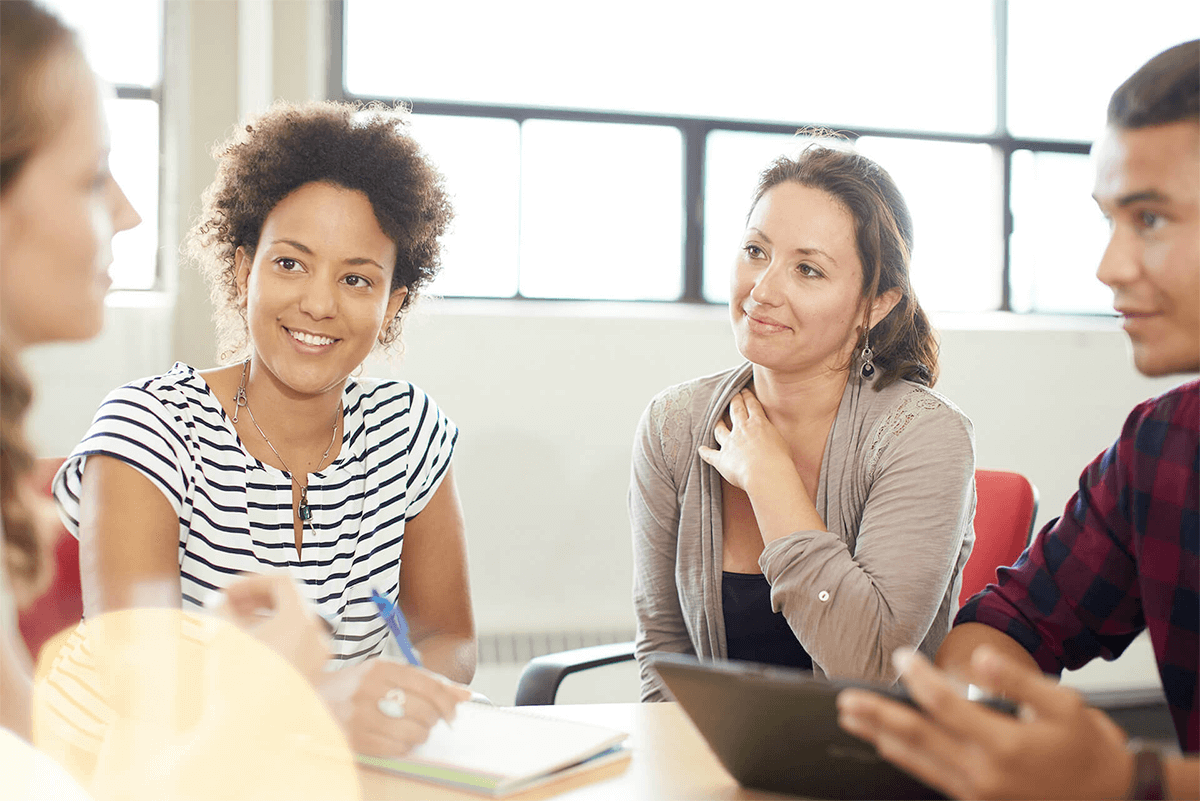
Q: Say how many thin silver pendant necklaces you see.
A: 1